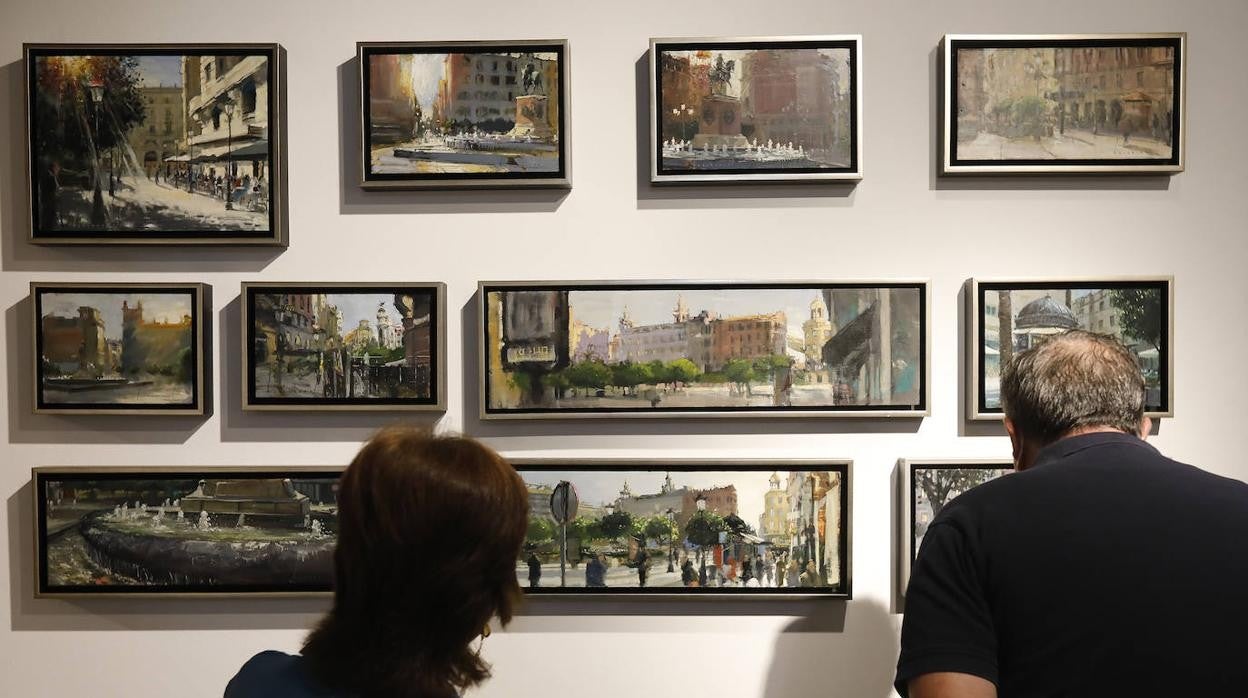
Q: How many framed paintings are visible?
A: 11